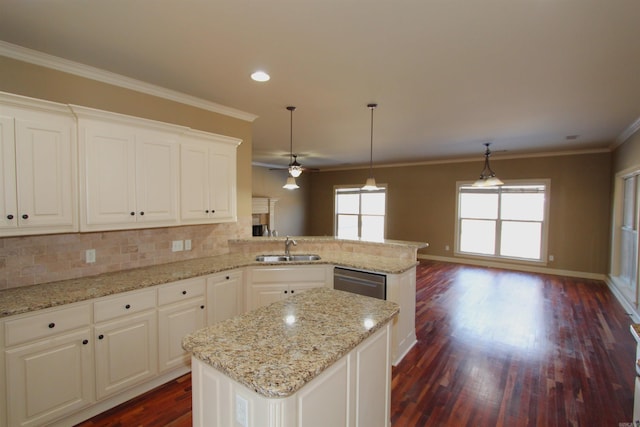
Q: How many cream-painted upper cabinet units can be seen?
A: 3